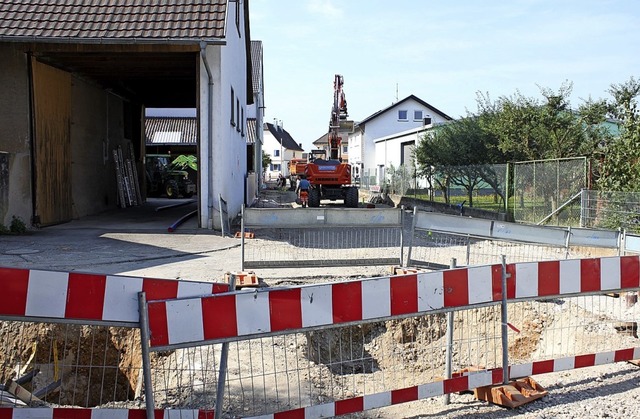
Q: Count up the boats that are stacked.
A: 0